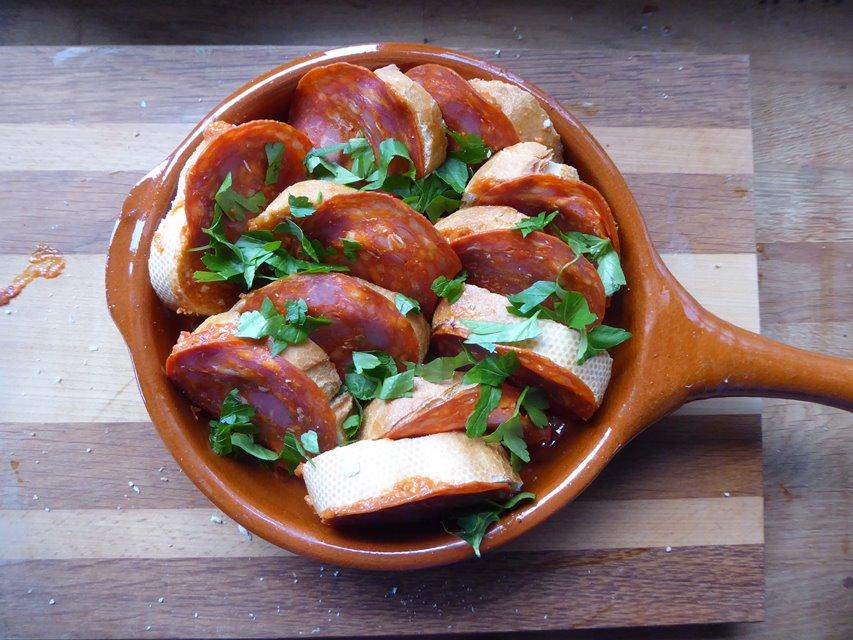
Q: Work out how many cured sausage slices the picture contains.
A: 11